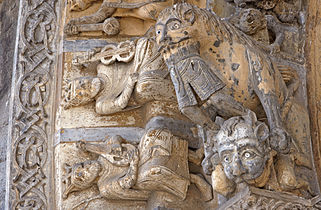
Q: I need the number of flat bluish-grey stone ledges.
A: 2